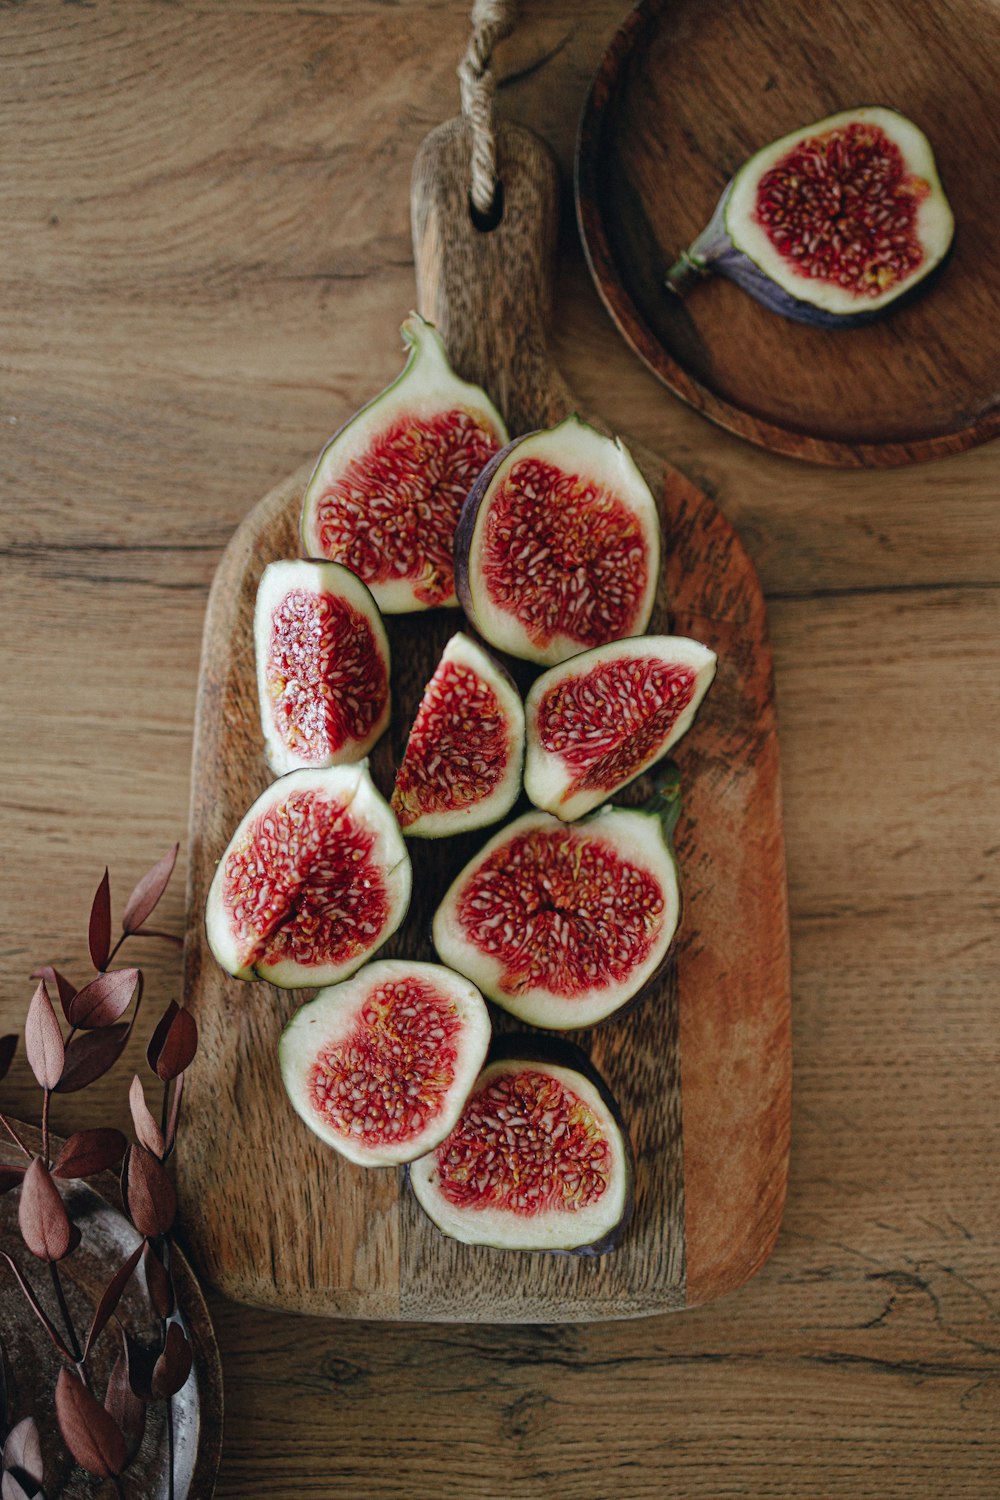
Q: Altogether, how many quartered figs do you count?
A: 3